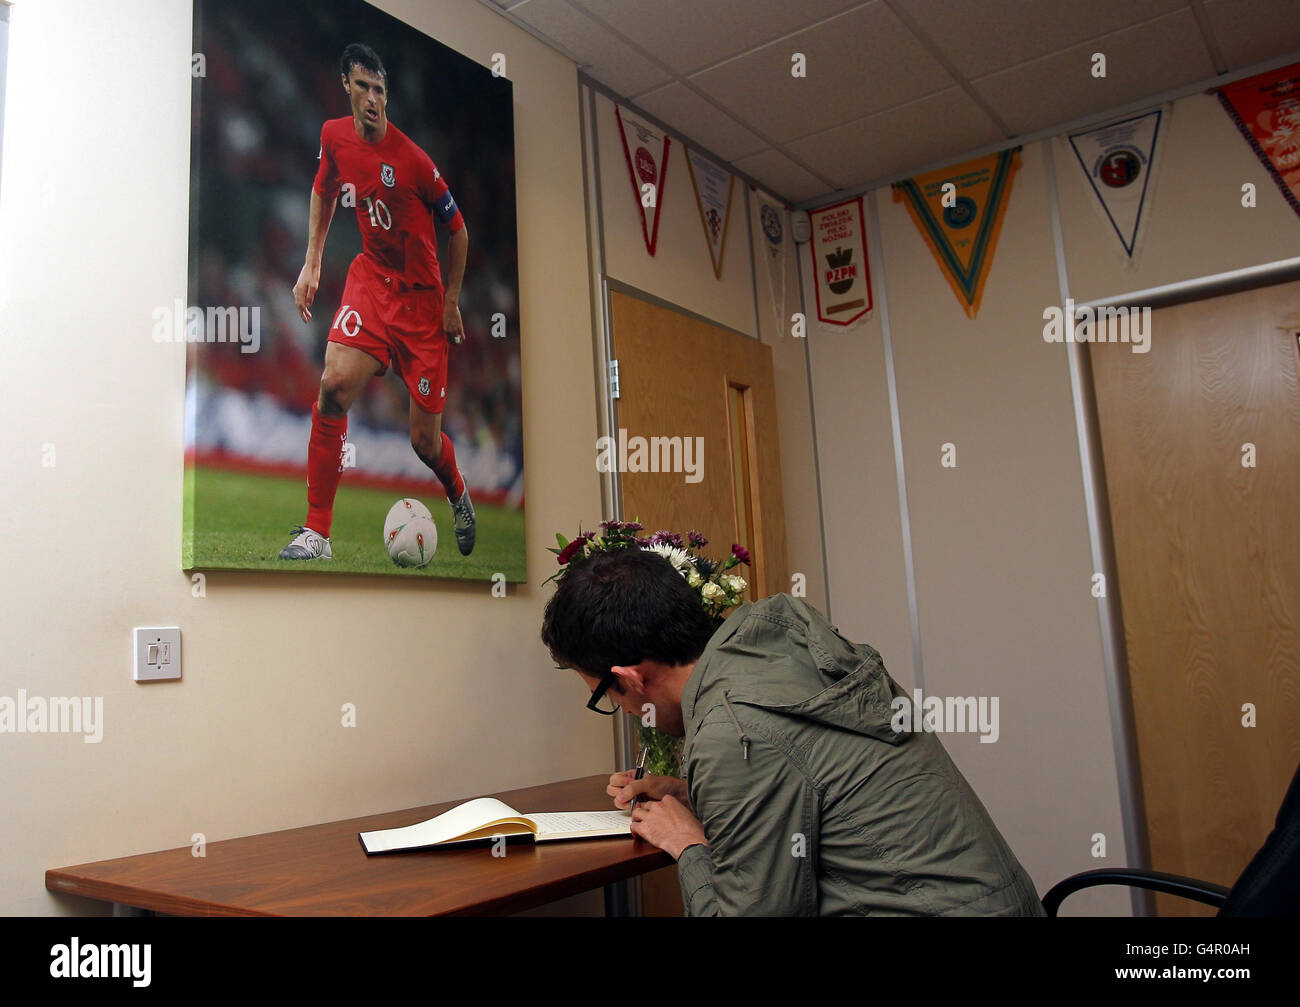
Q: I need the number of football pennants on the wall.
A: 7